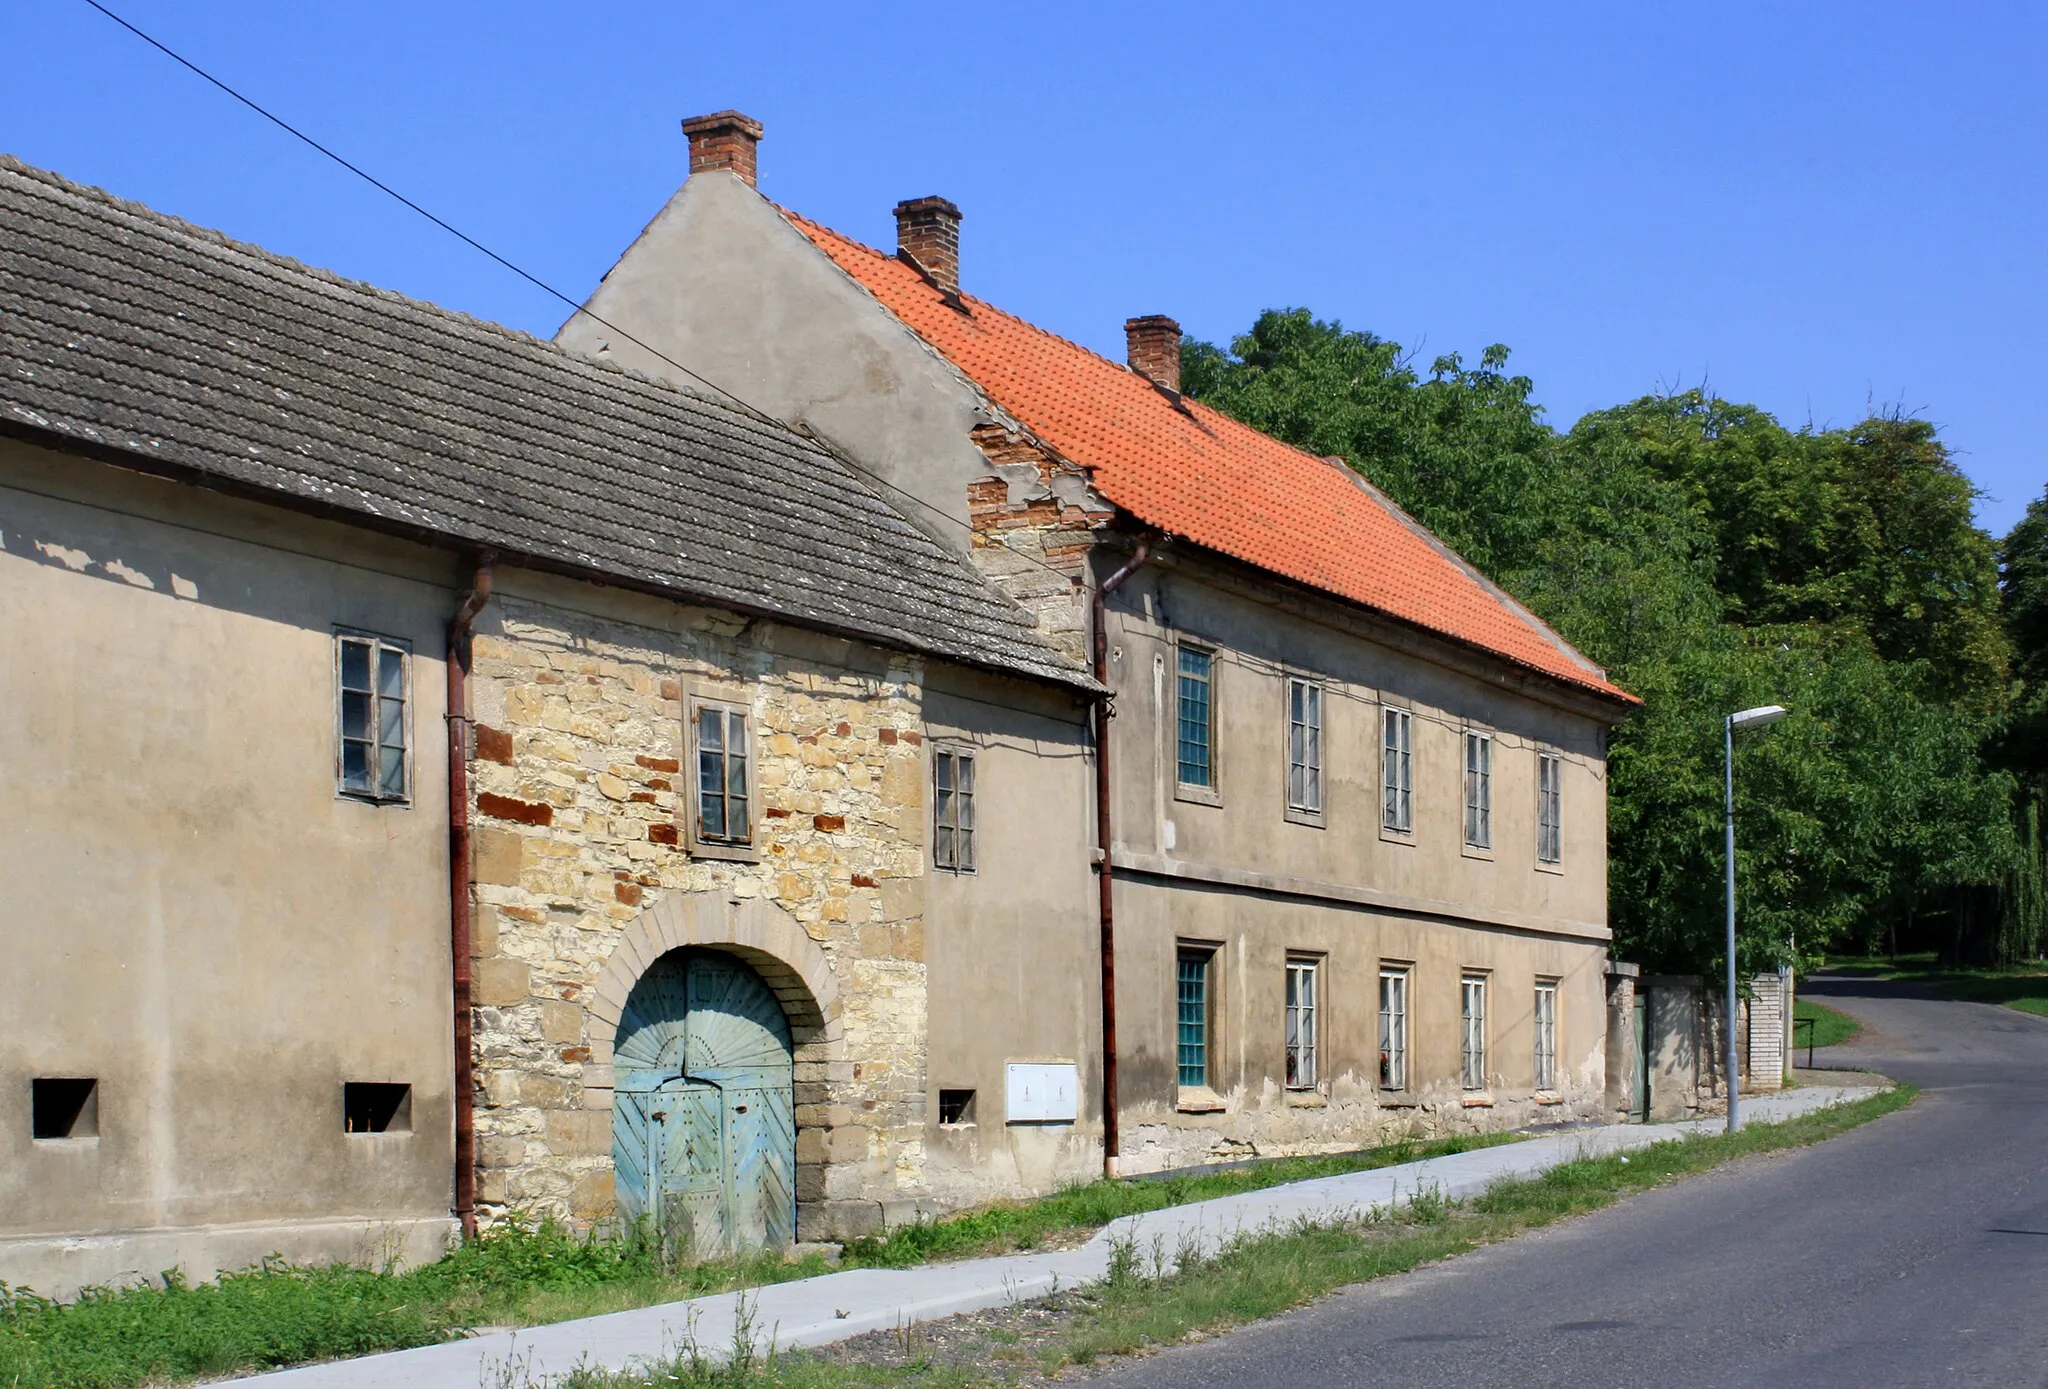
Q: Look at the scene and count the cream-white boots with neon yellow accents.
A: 0